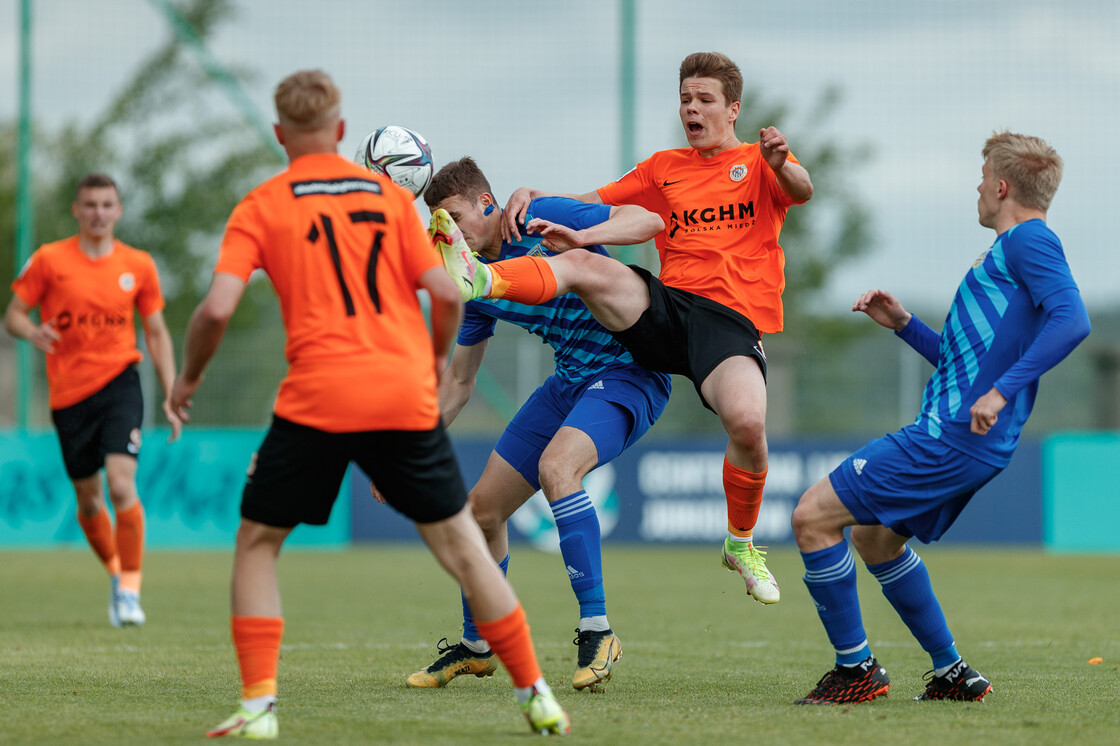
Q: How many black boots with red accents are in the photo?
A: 2